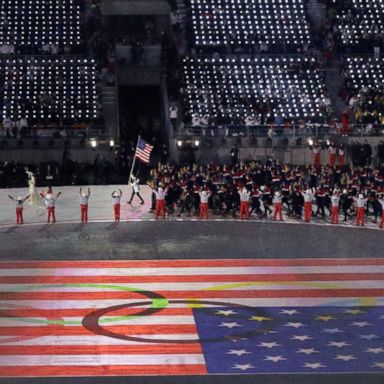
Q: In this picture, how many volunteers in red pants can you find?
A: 15